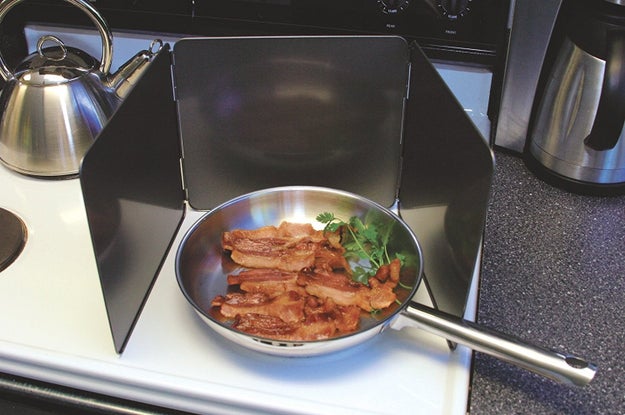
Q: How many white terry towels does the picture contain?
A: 0